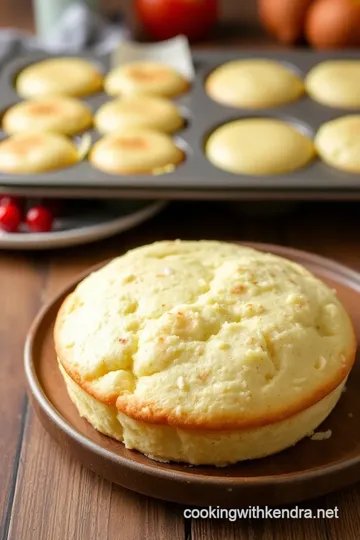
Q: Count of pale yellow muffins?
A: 10